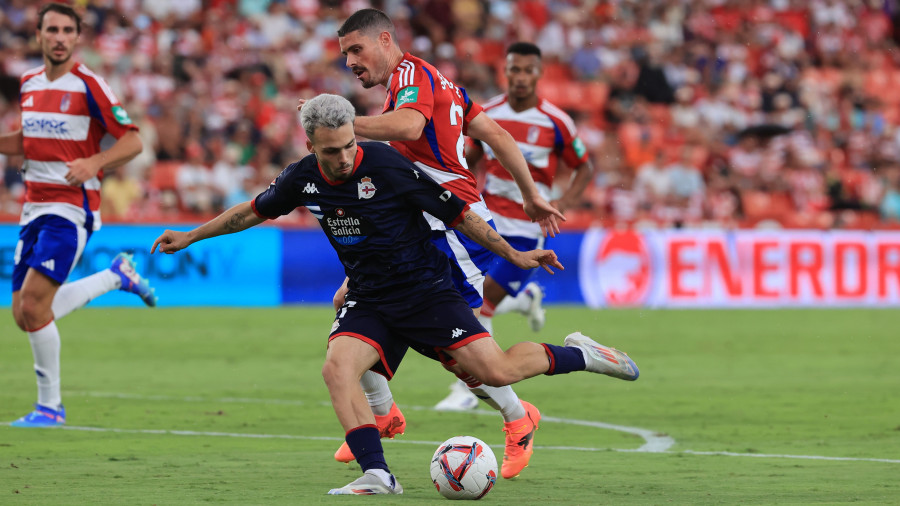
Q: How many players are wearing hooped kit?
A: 3